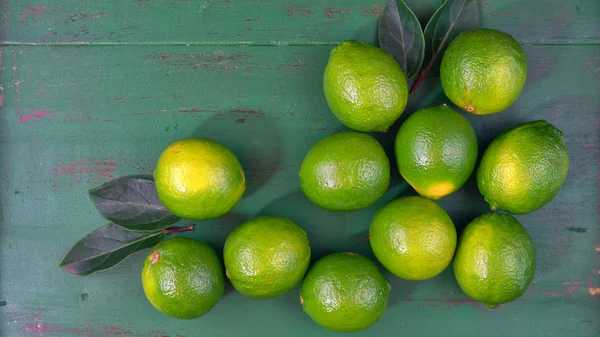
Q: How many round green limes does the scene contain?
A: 11